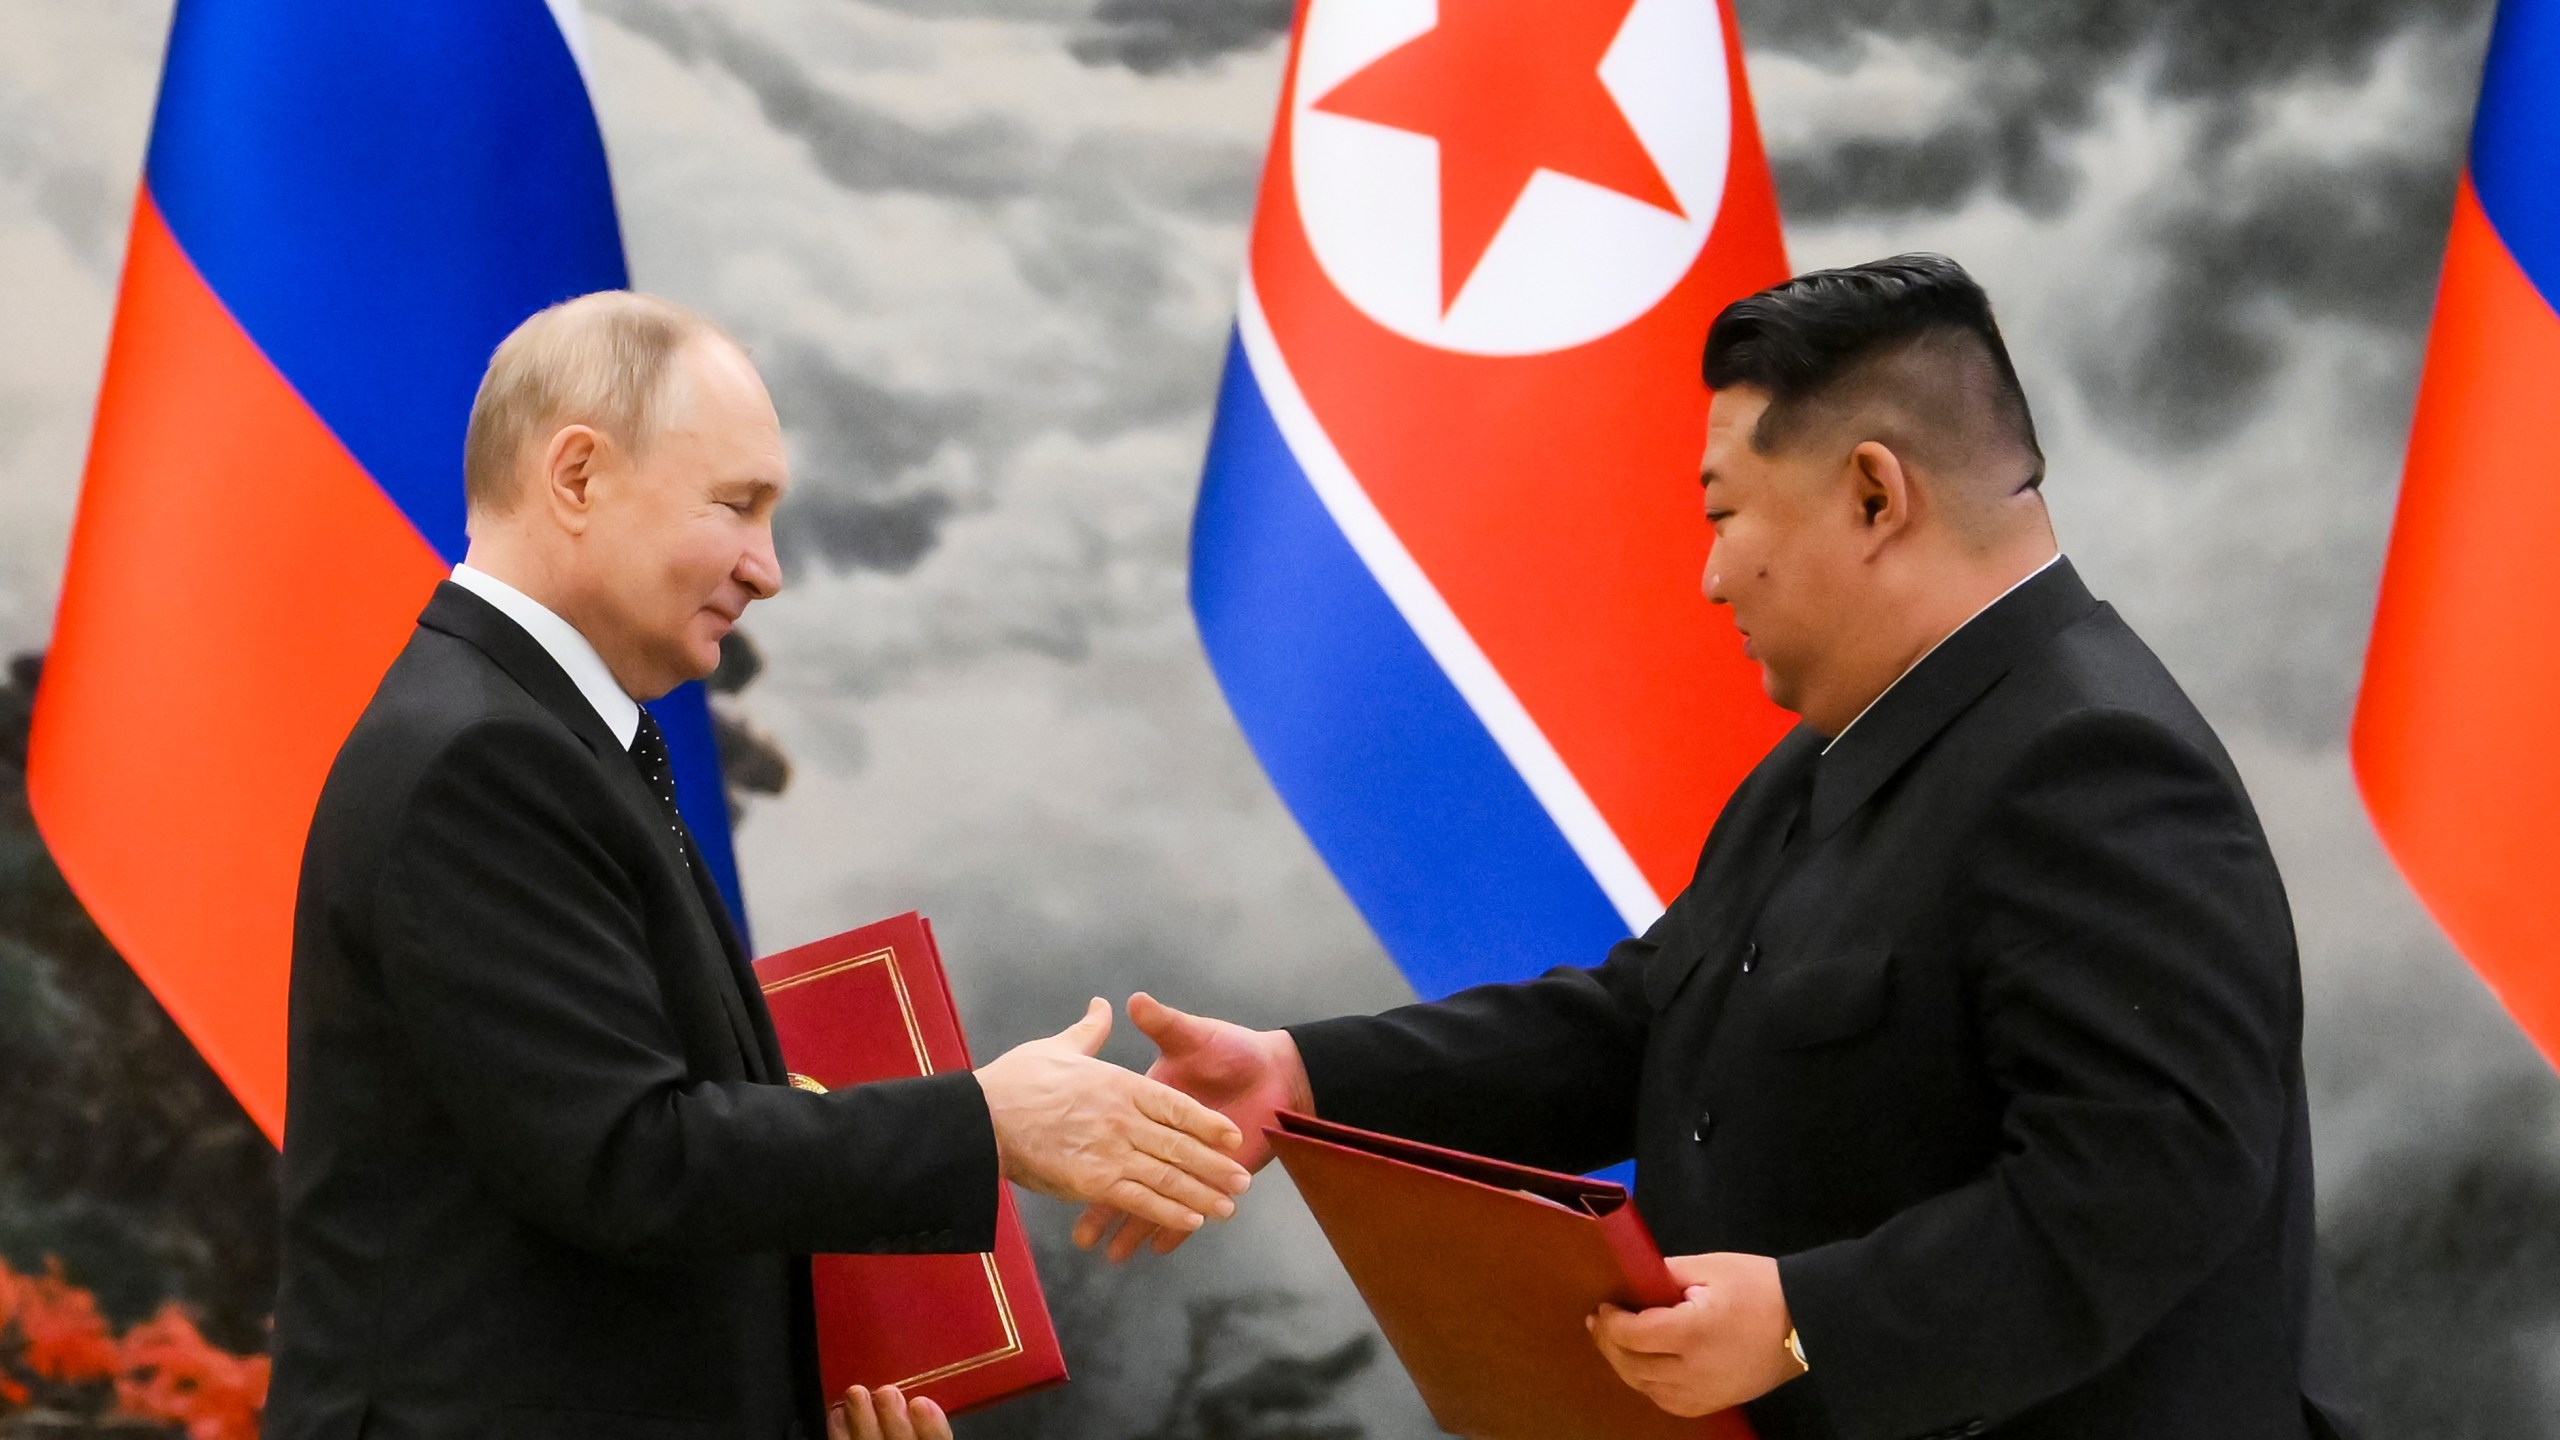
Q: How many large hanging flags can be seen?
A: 3